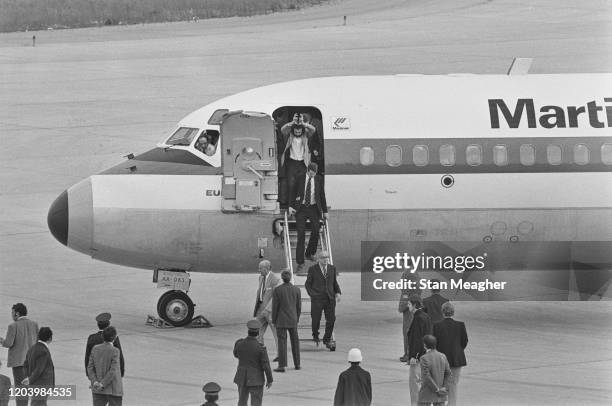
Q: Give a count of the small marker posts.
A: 2